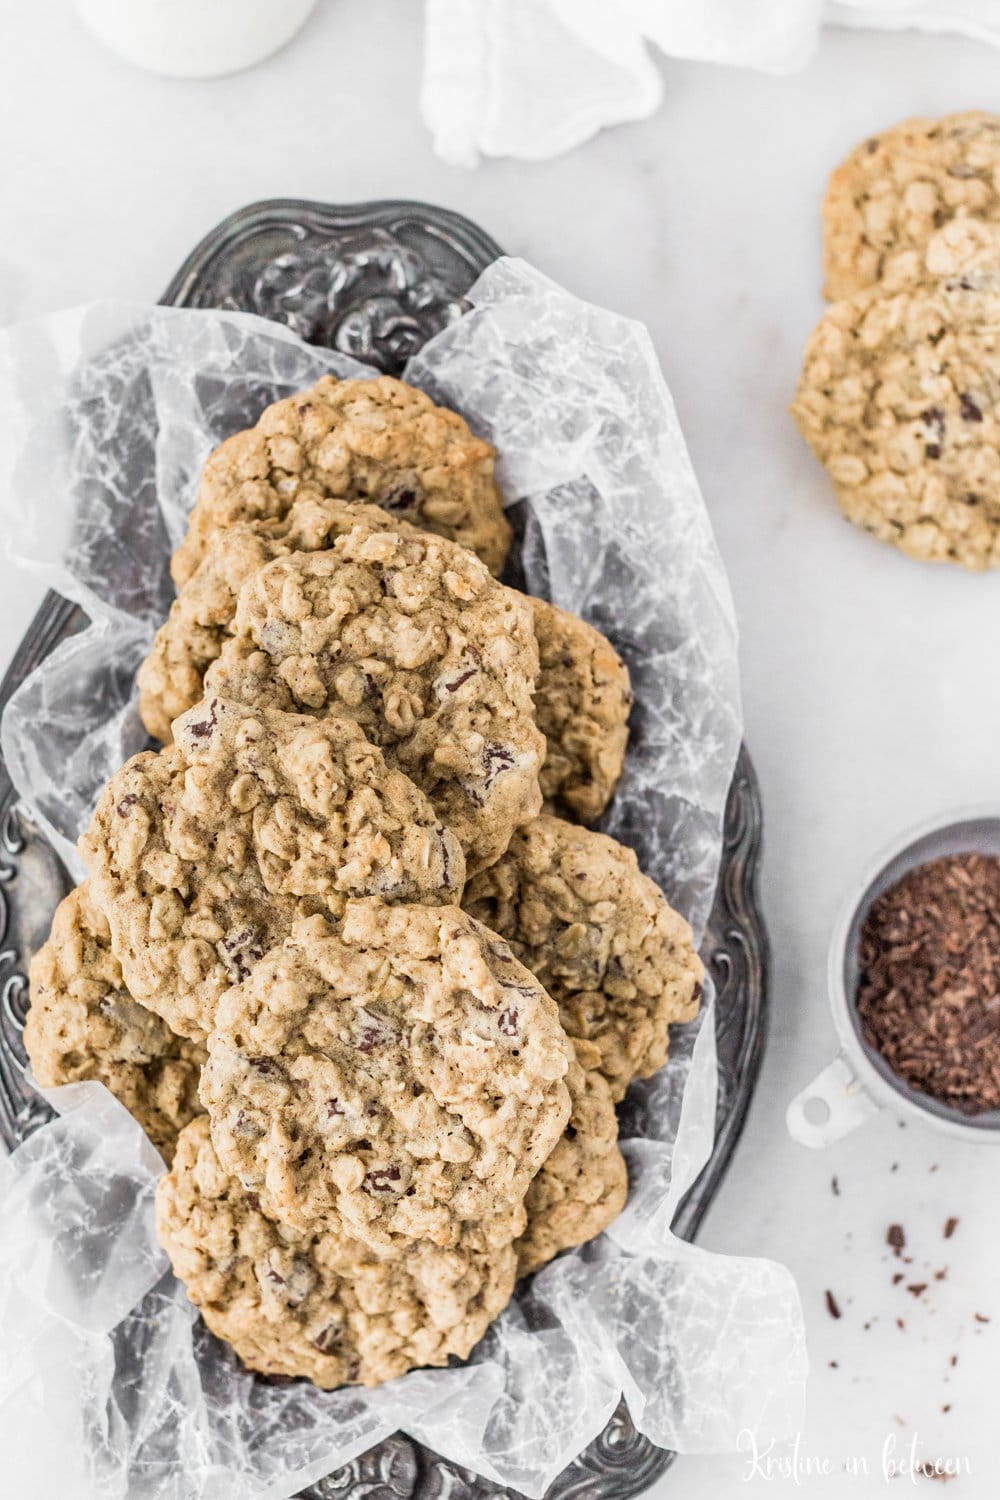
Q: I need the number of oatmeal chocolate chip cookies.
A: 12